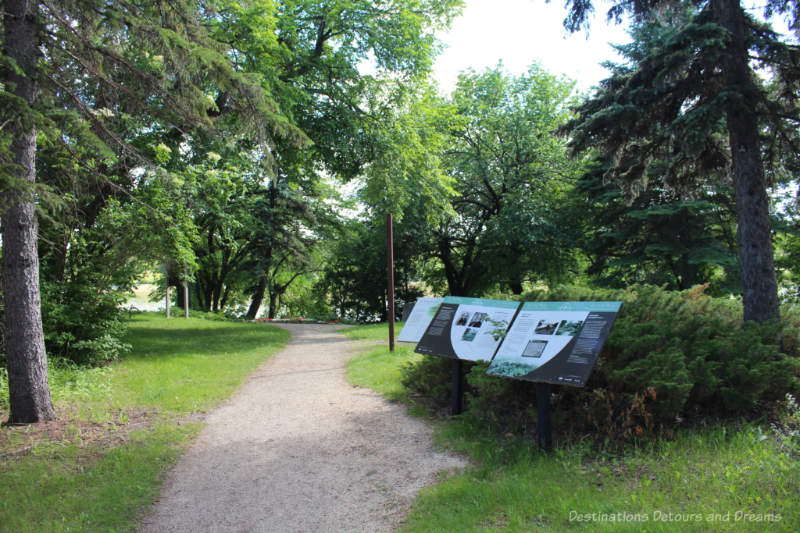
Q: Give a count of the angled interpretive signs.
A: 3